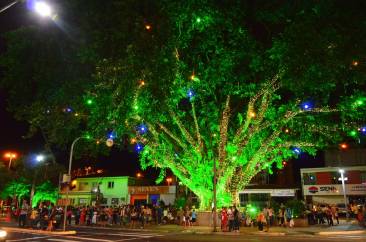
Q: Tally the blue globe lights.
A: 8